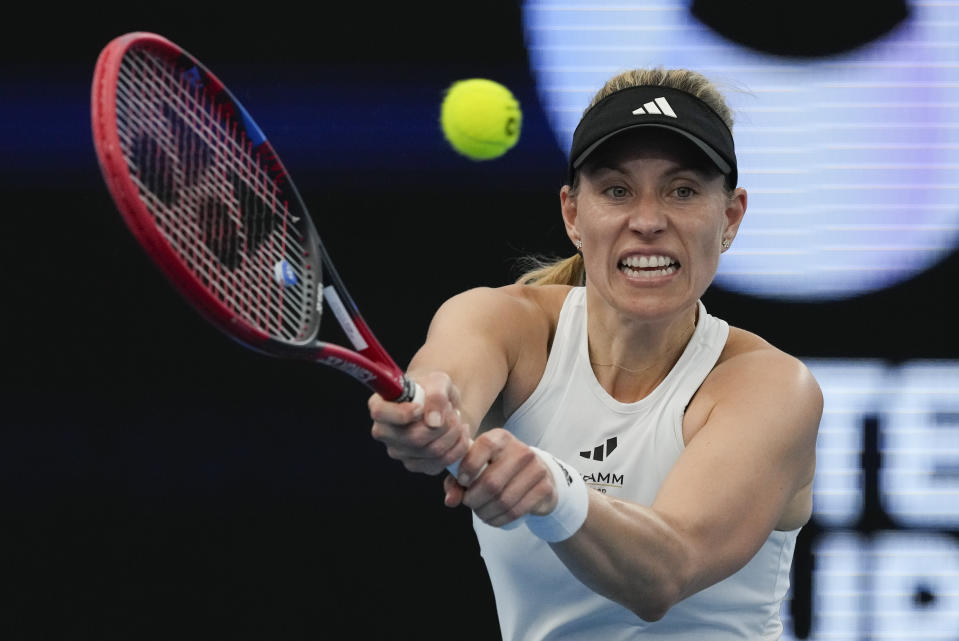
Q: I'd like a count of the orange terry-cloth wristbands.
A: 0